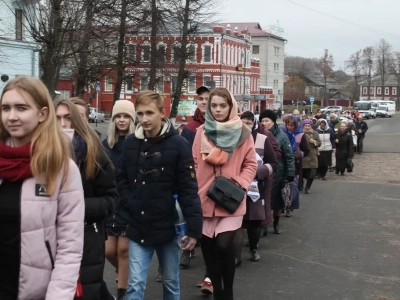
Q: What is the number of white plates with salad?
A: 0